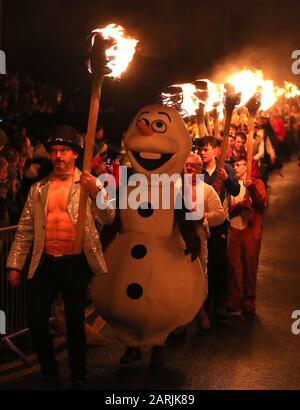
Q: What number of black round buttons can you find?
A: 3